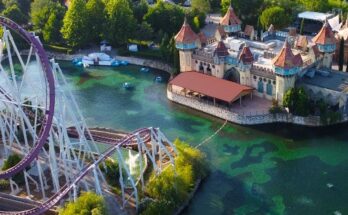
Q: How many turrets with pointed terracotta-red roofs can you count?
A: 6